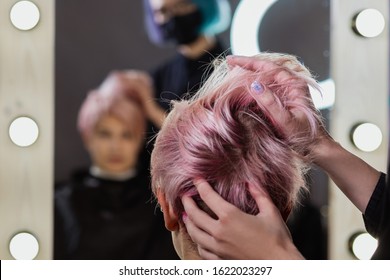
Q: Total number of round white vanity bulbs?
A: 6